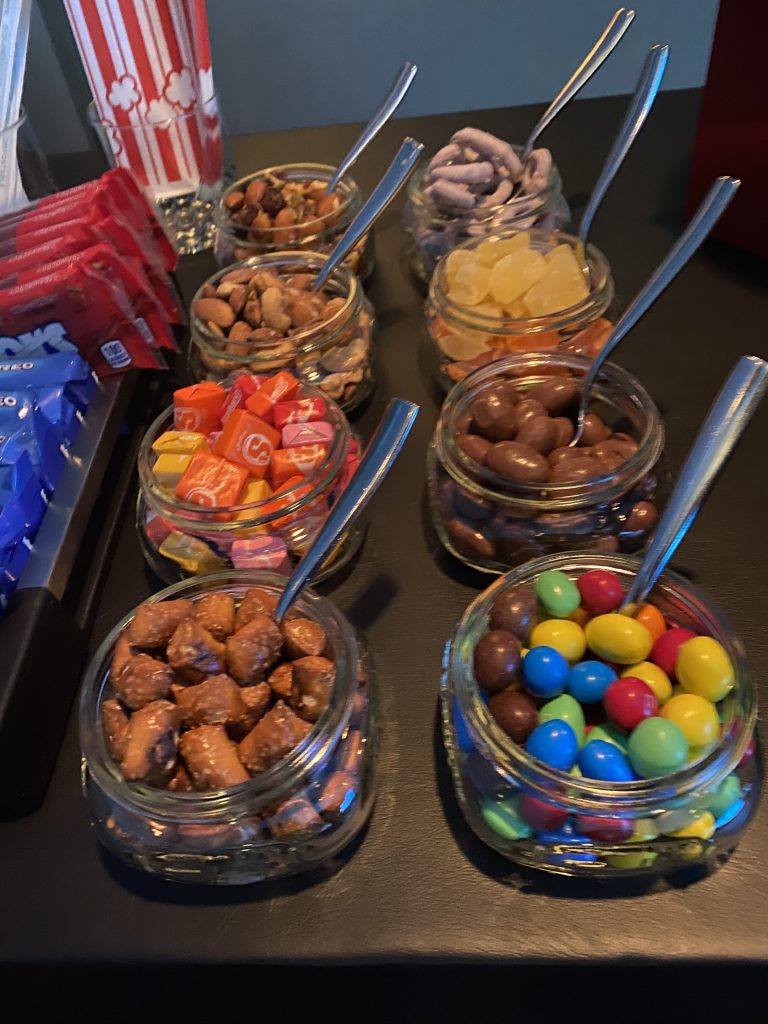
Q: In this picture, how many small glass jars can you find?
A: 8